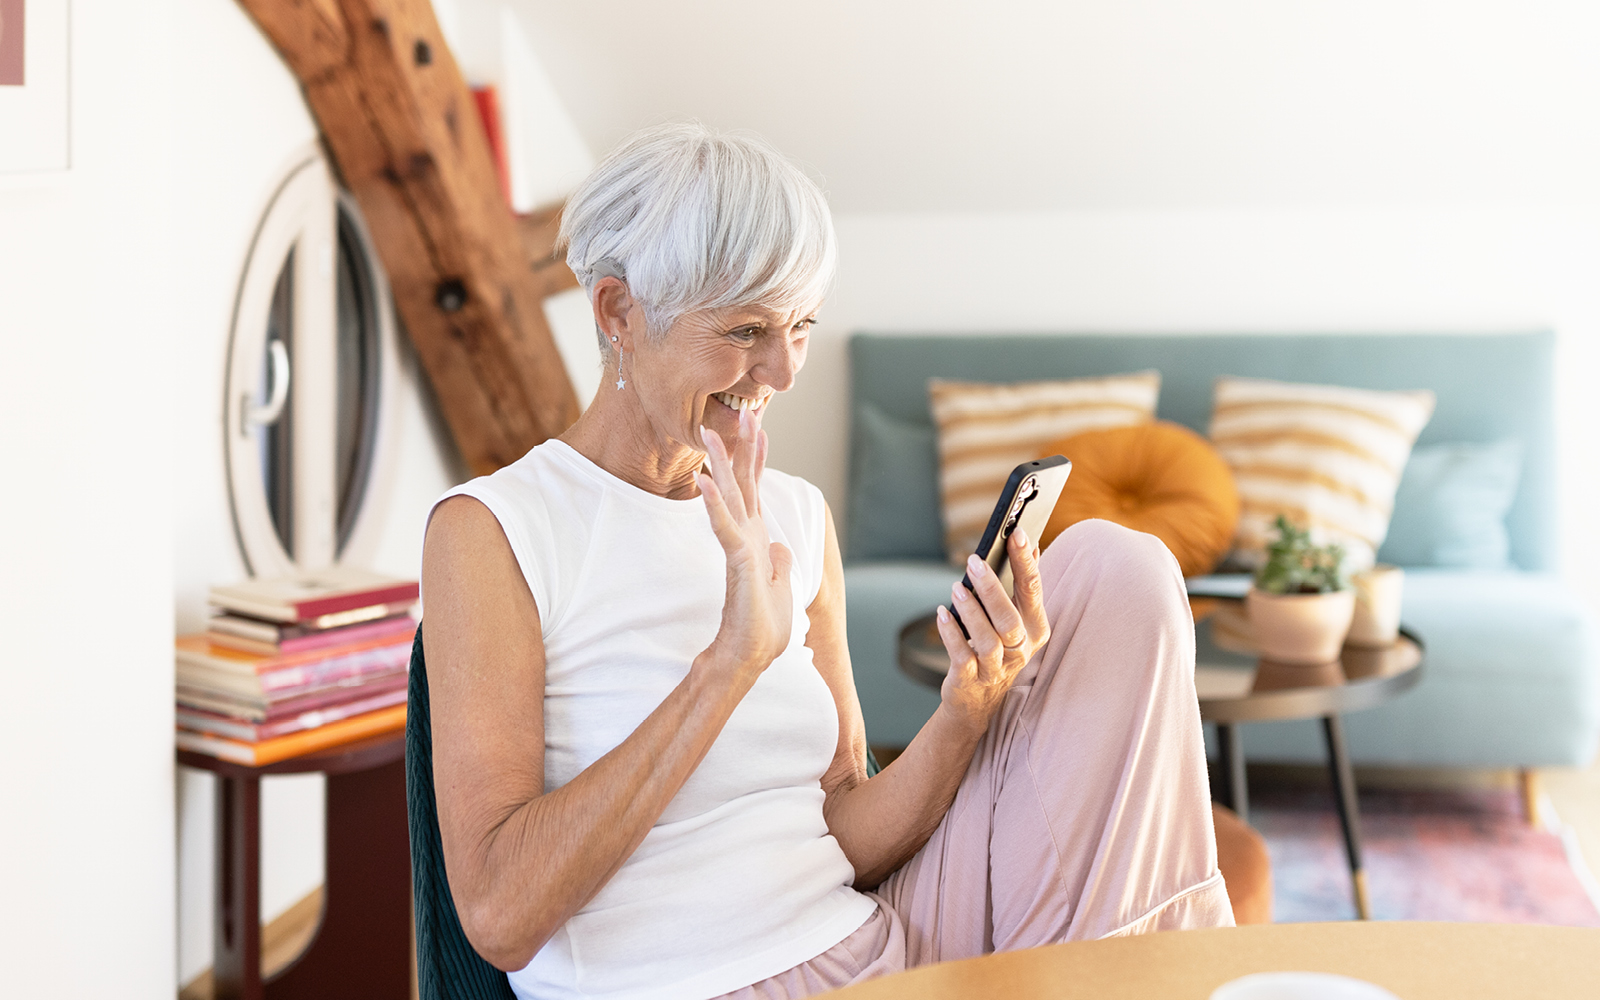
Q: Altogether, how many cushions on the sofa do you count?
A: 5